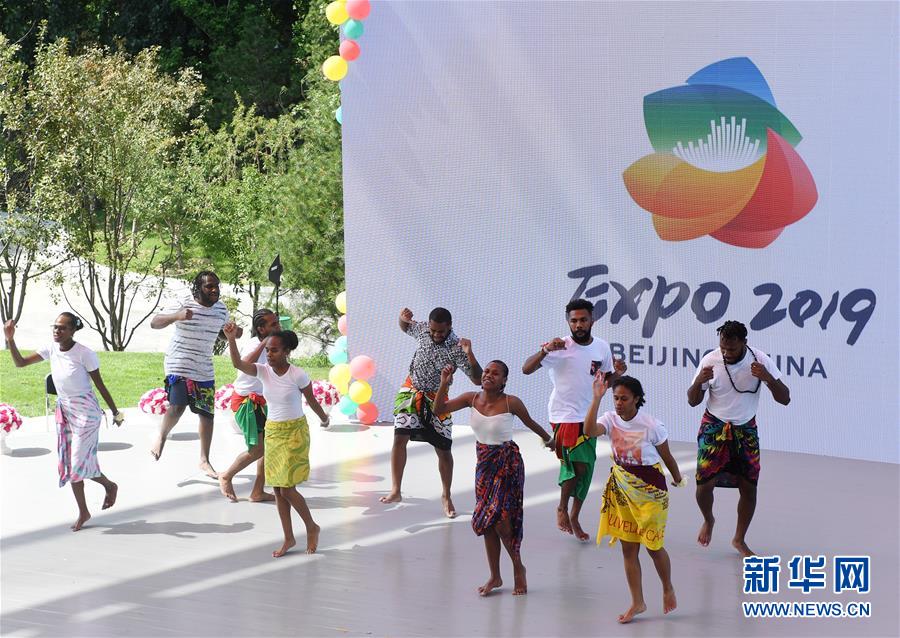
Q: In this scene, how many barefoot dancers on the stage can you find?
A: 9